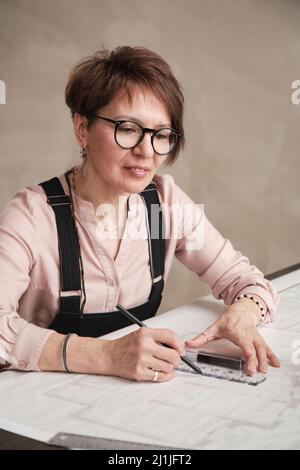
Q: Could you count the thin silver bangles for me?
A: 1